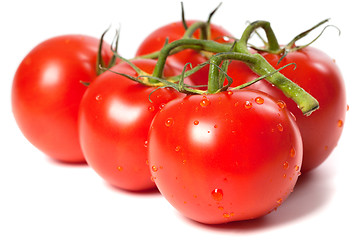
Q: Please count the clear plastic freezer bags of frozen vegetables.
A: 0